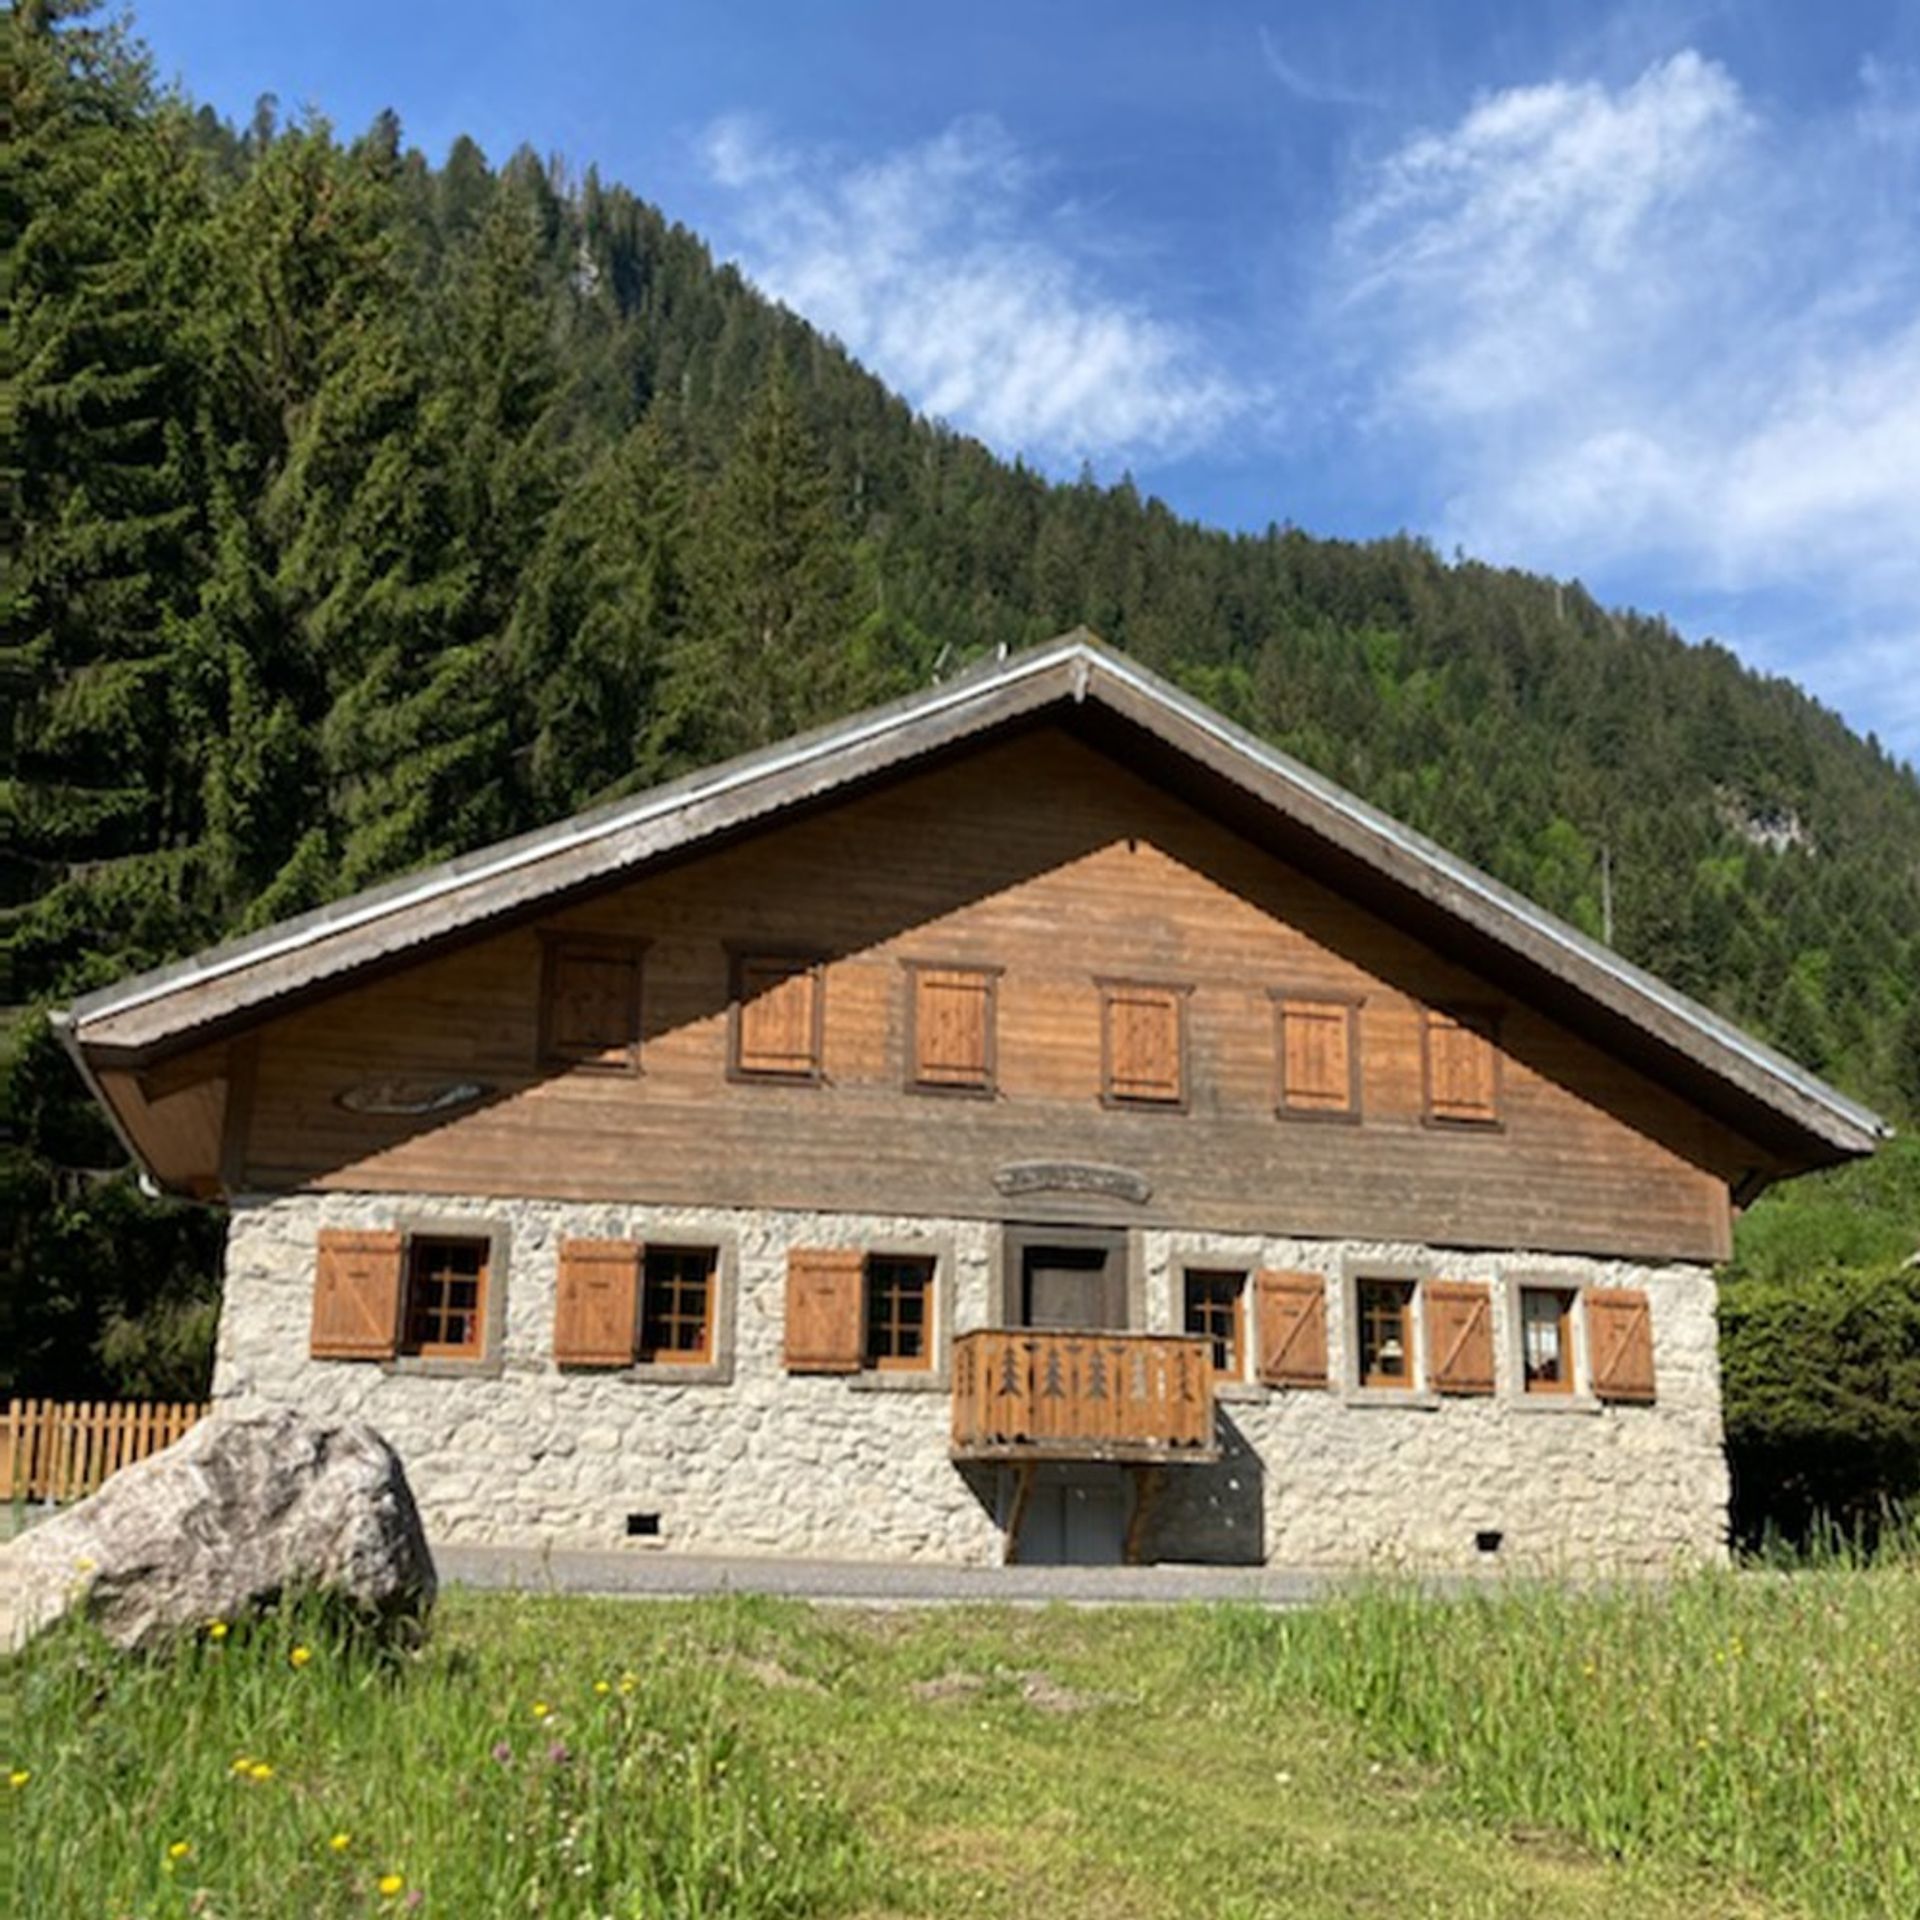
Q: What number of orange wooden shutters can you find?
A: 12